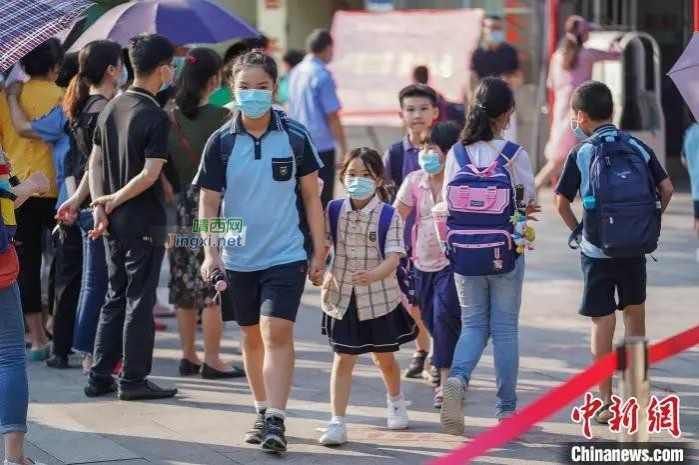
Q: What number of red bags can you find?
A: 1